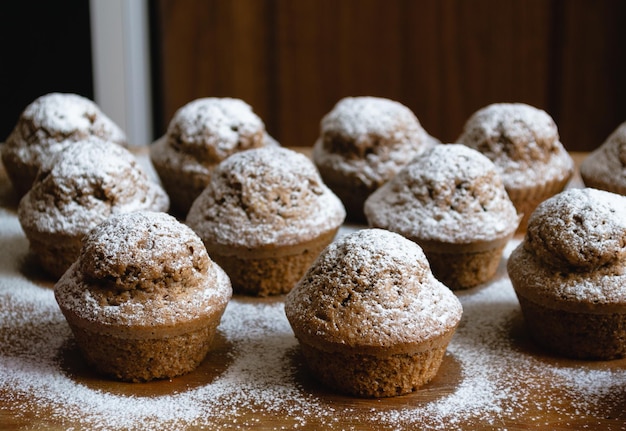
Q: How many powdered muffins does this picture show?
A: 11